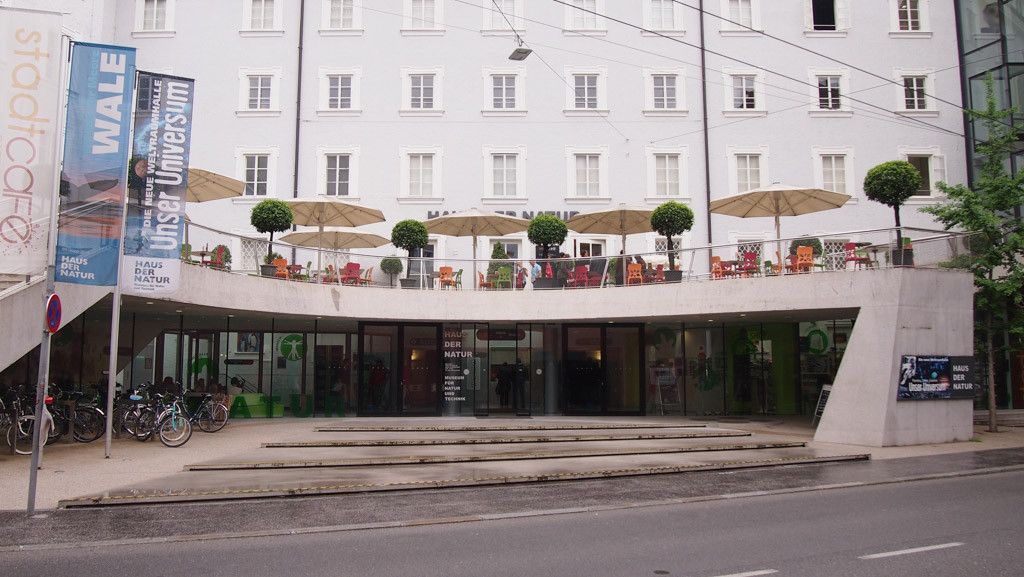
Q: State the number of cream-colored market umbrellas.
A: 6